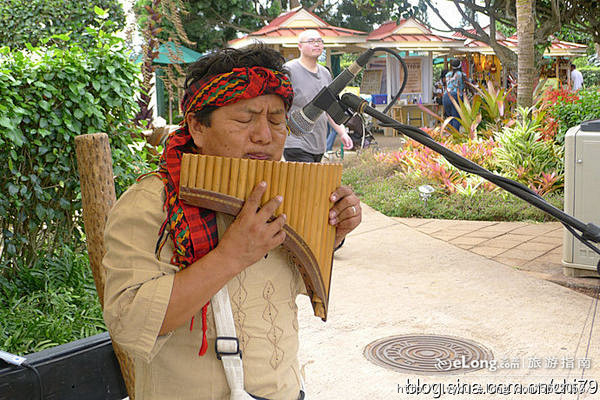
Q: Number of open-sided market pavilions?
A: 4